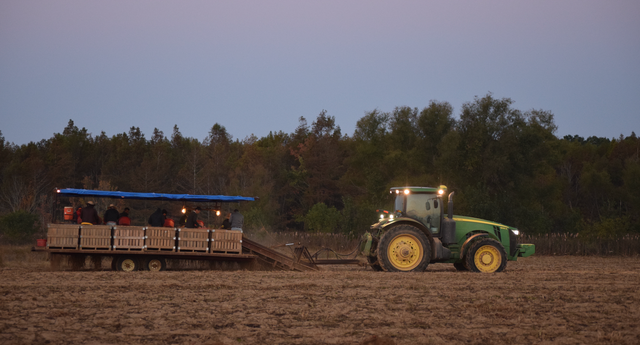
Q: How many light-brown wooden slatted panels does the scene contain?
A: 6